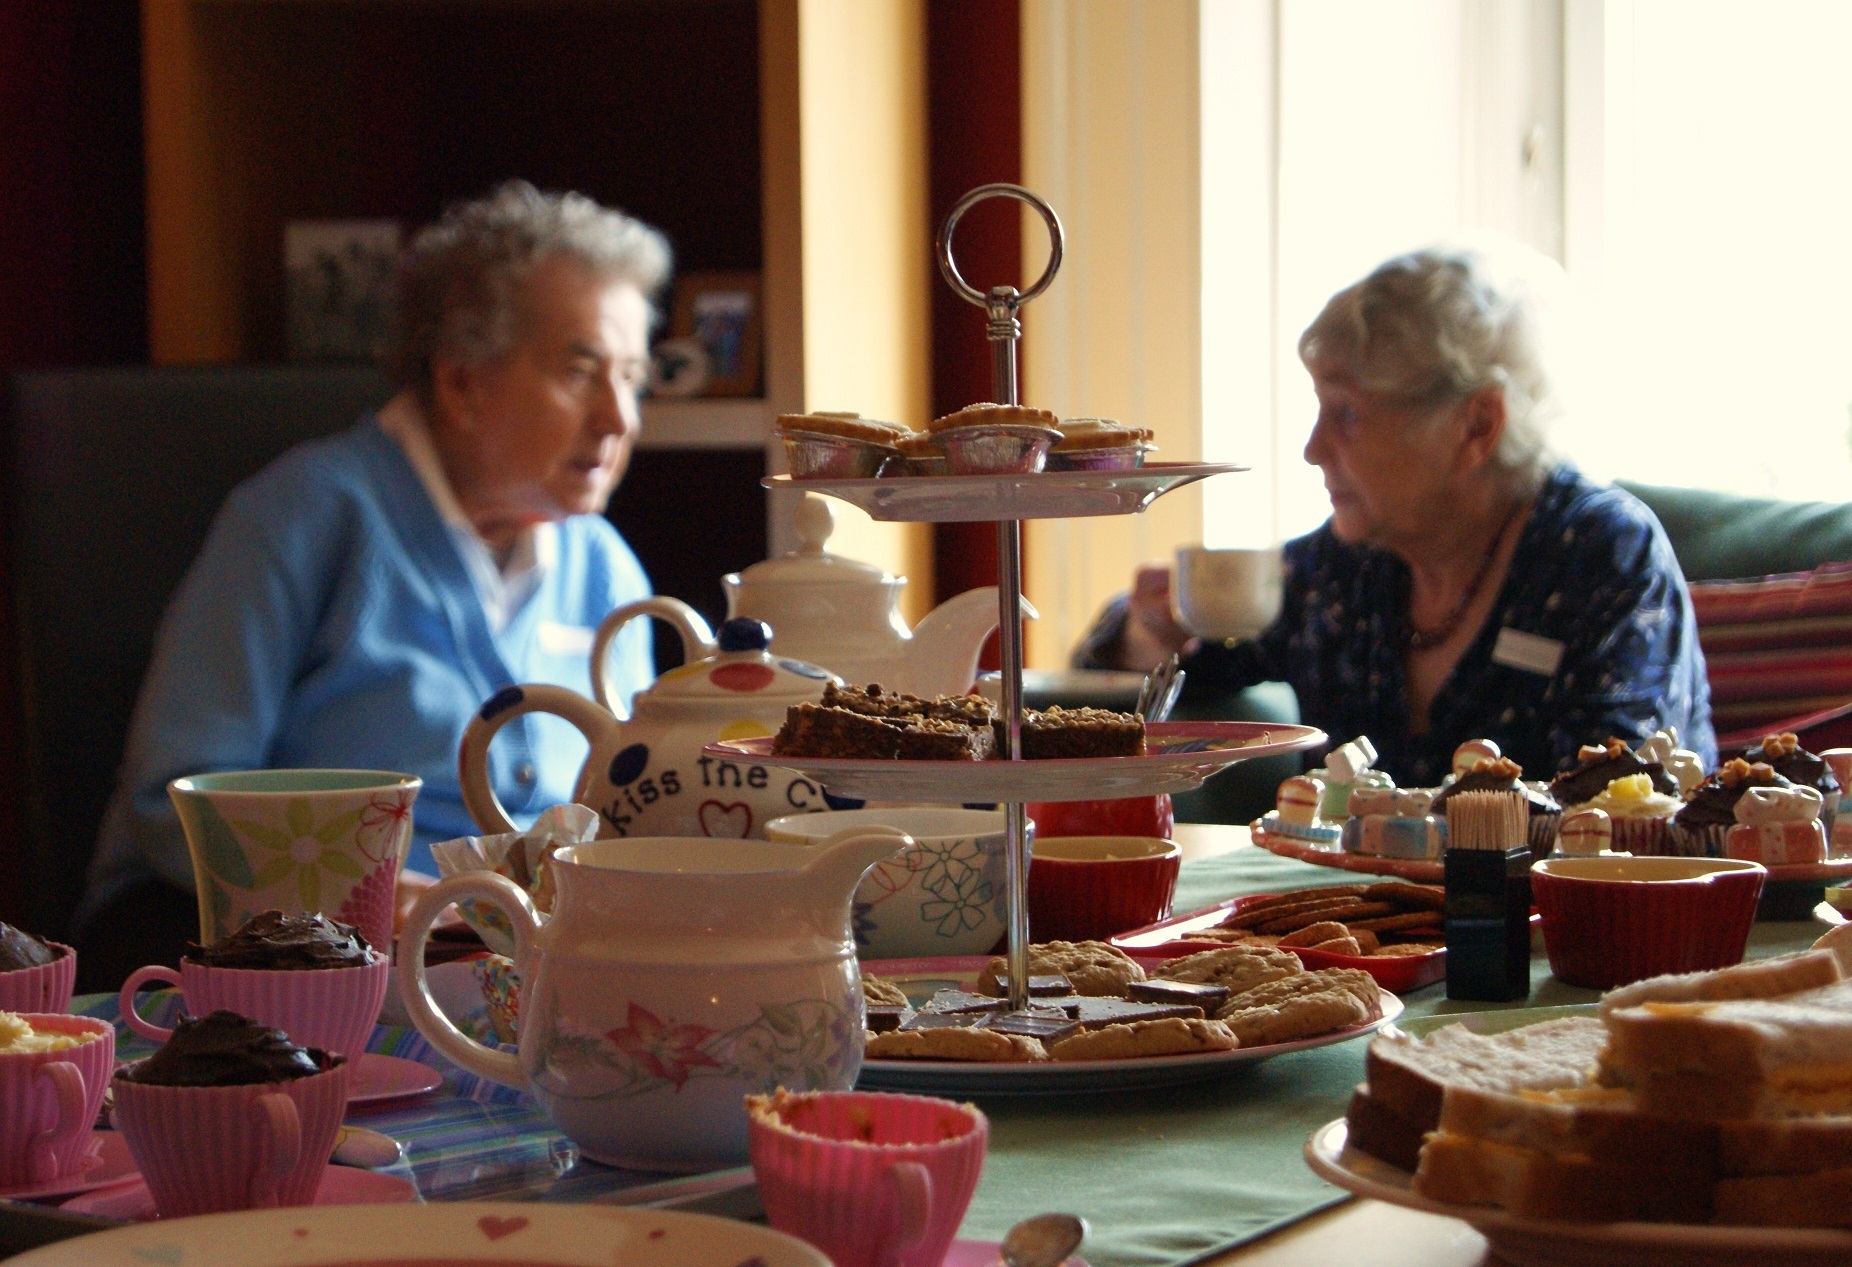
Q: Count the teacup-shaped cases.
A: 5